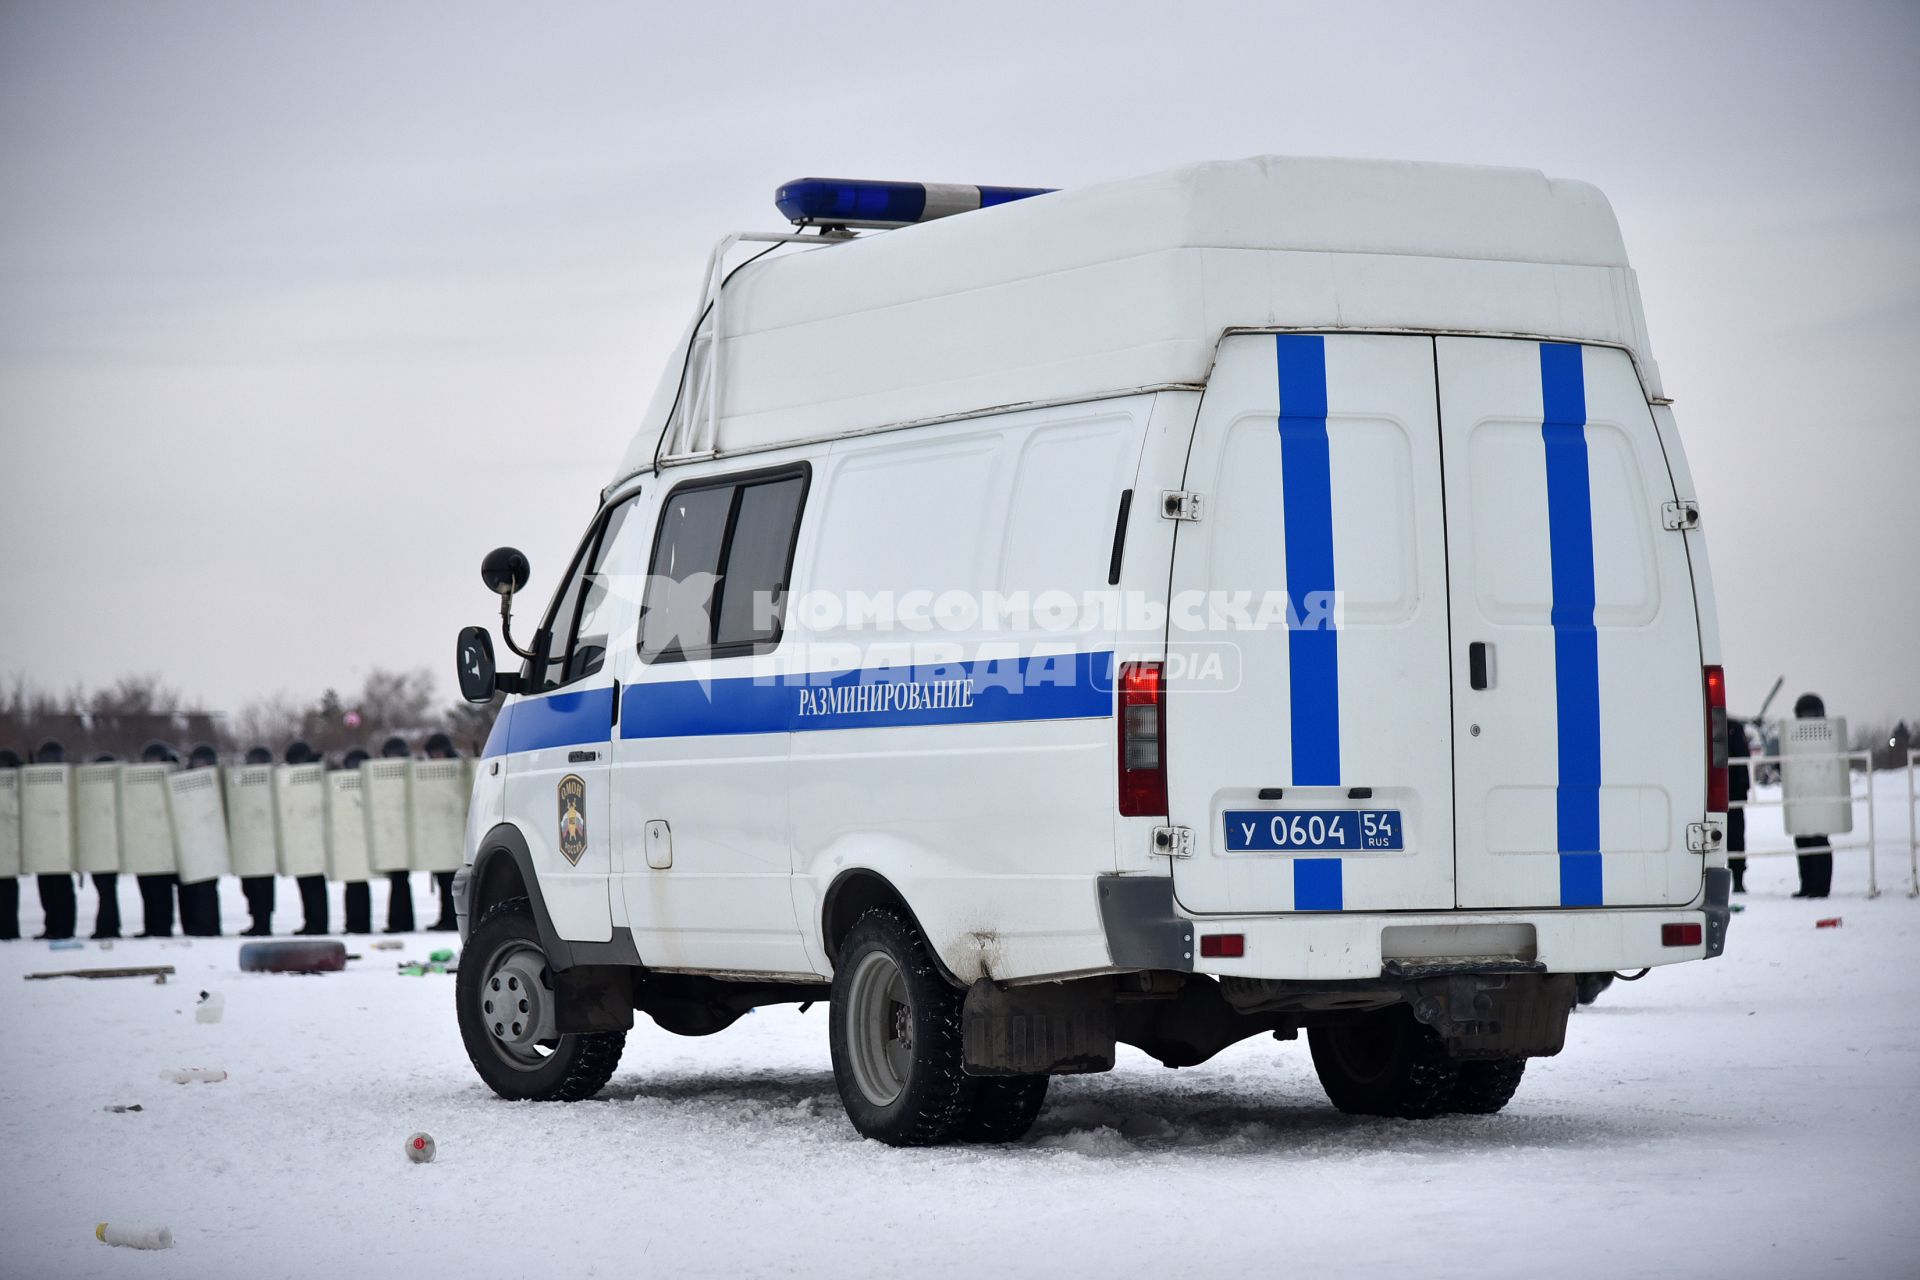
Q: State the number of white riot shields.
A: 11